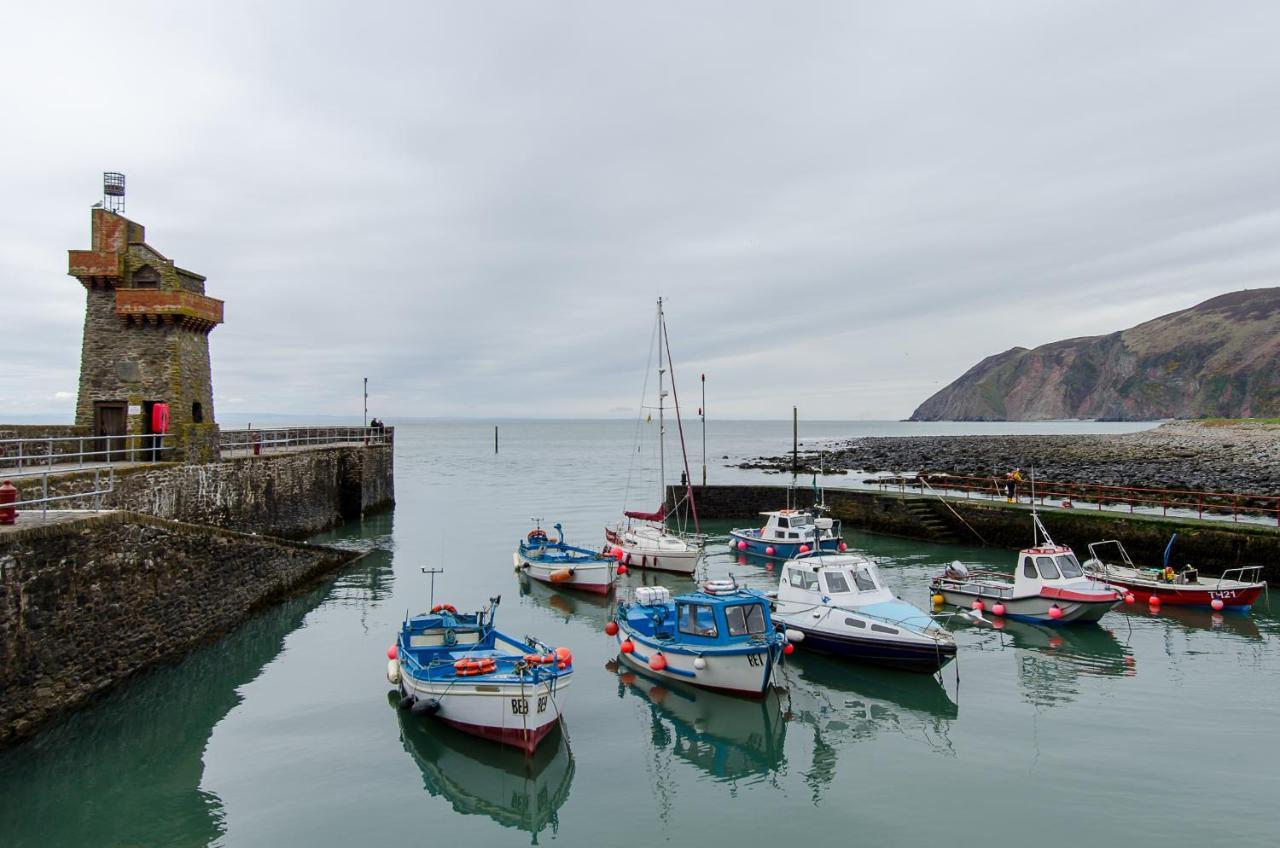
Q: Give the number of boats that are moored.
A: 8